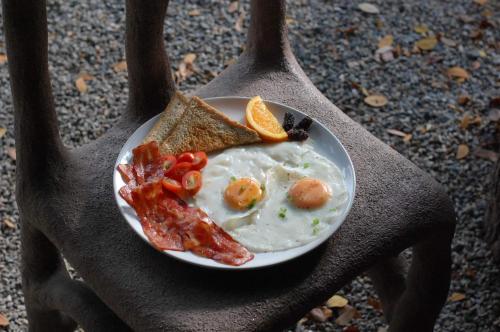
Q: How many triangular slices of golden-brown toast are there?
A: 2